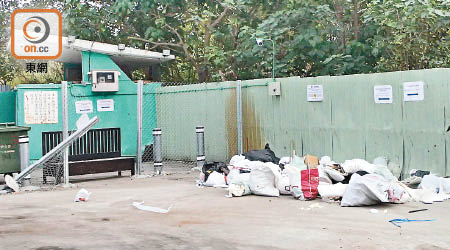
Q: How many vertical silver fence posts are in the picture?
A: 3